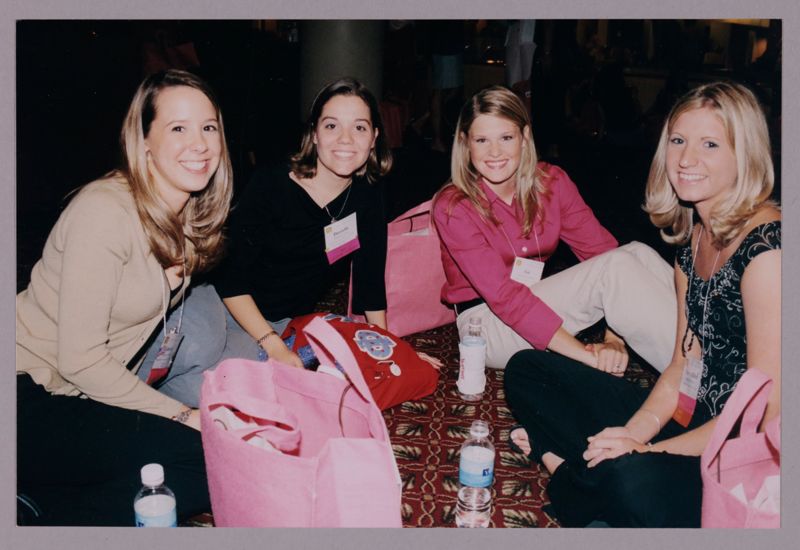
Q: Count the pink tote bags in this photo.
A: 3